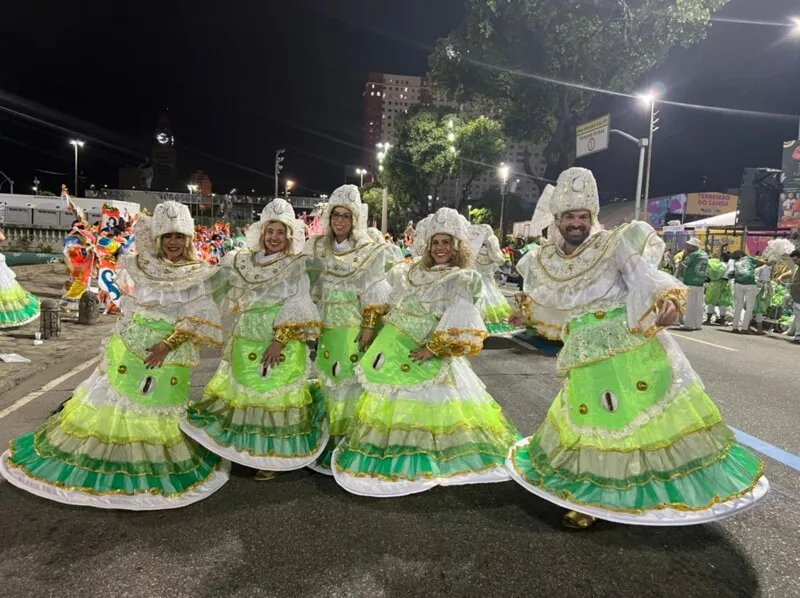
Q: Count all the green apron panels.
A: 5